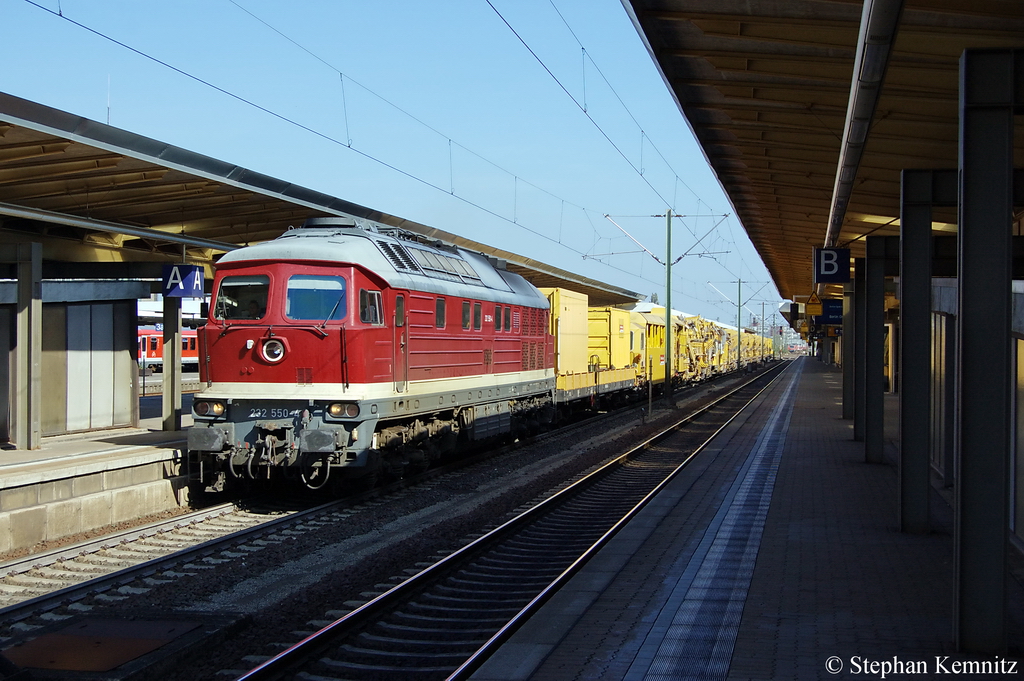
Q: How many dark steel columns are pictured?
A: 5